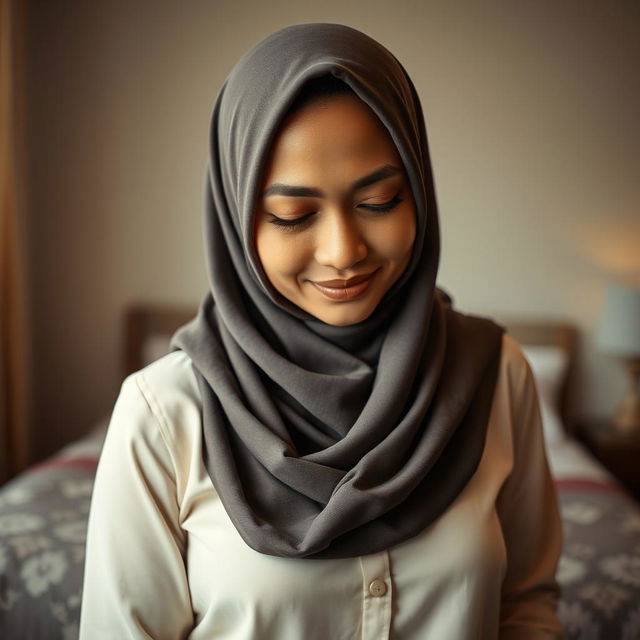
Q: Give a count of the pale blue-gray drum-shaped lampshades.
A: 1